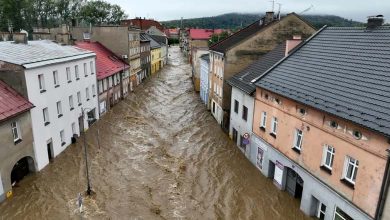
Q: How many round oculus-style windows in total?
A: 5